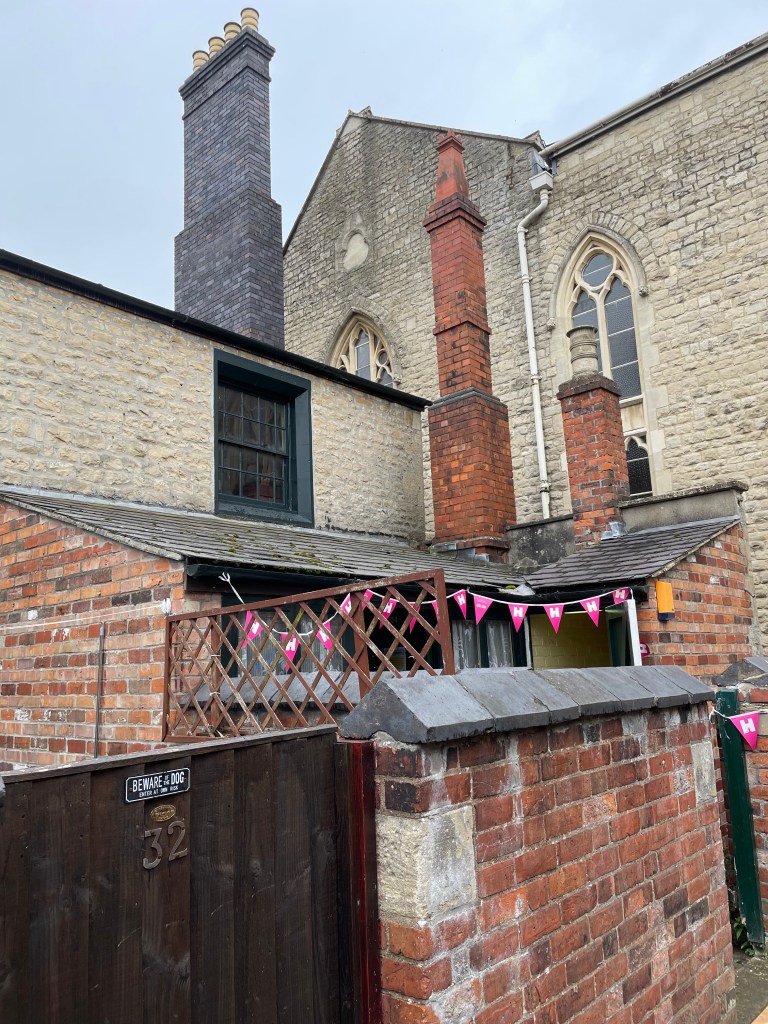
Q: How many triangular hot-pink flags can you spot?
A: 15